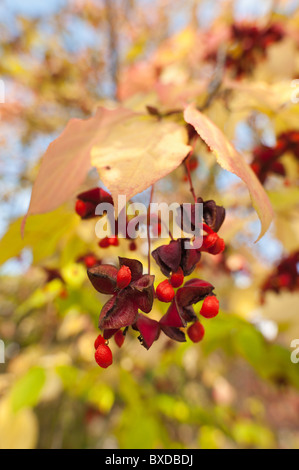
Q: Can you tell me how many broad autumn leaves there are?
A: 3